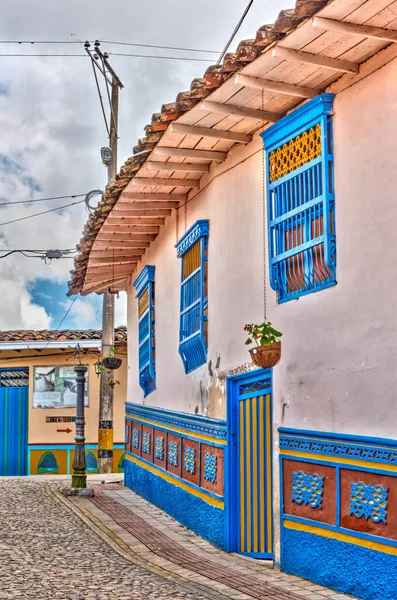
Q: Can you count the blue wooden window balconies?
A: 3